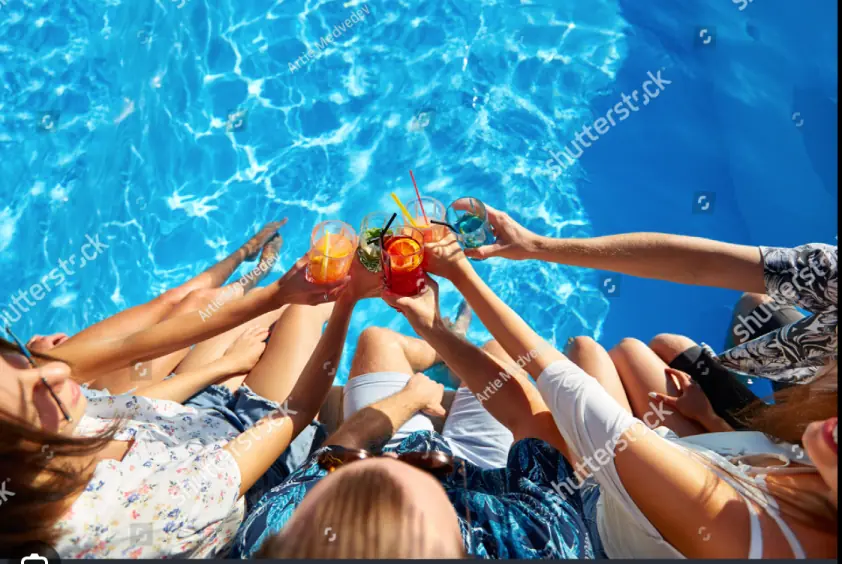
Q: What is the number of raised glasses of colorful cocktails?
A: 5